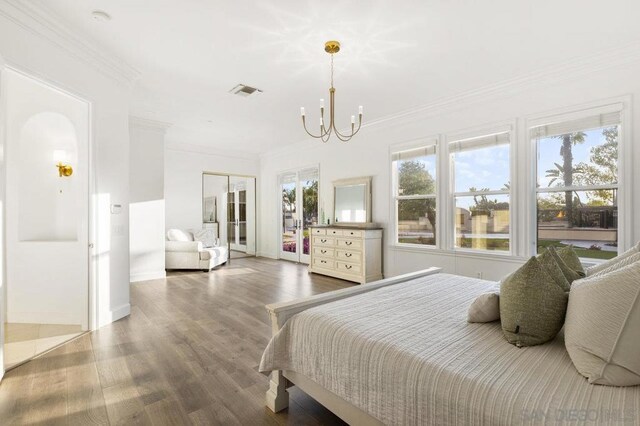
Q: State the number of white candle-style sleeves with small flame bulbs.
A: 5